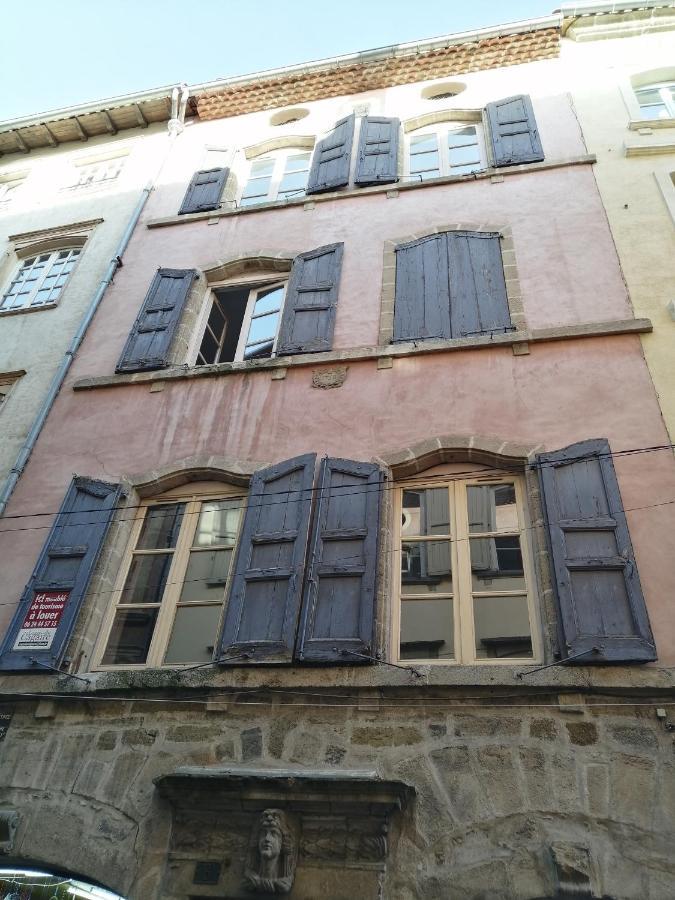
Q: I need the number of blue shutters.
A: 12